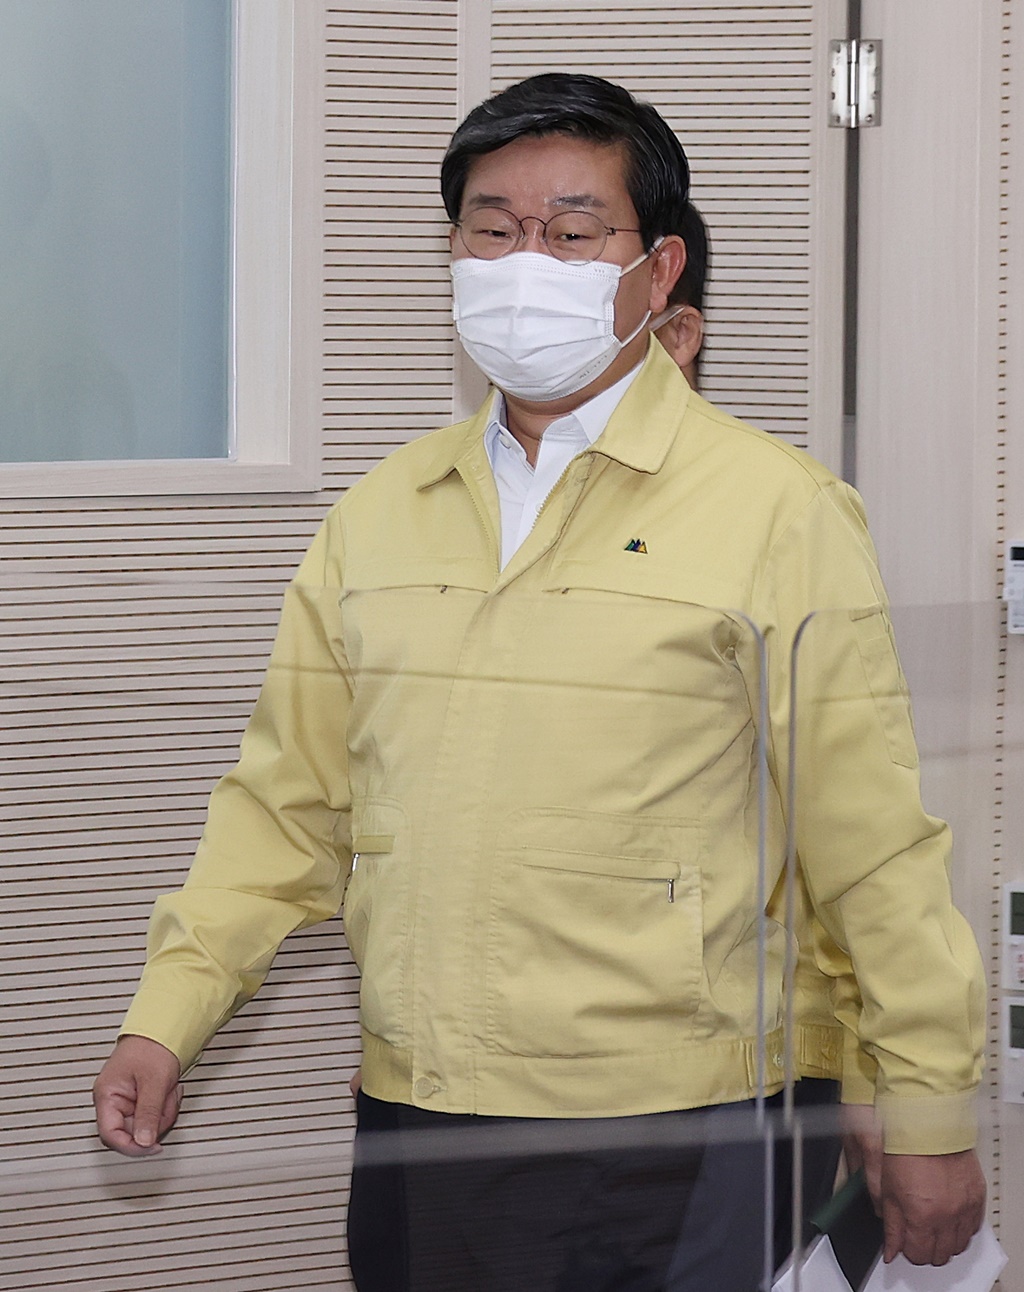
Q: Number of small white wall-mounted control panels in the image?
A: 3